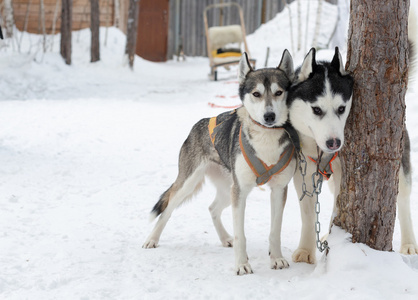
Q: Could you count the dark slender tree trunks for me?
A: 3